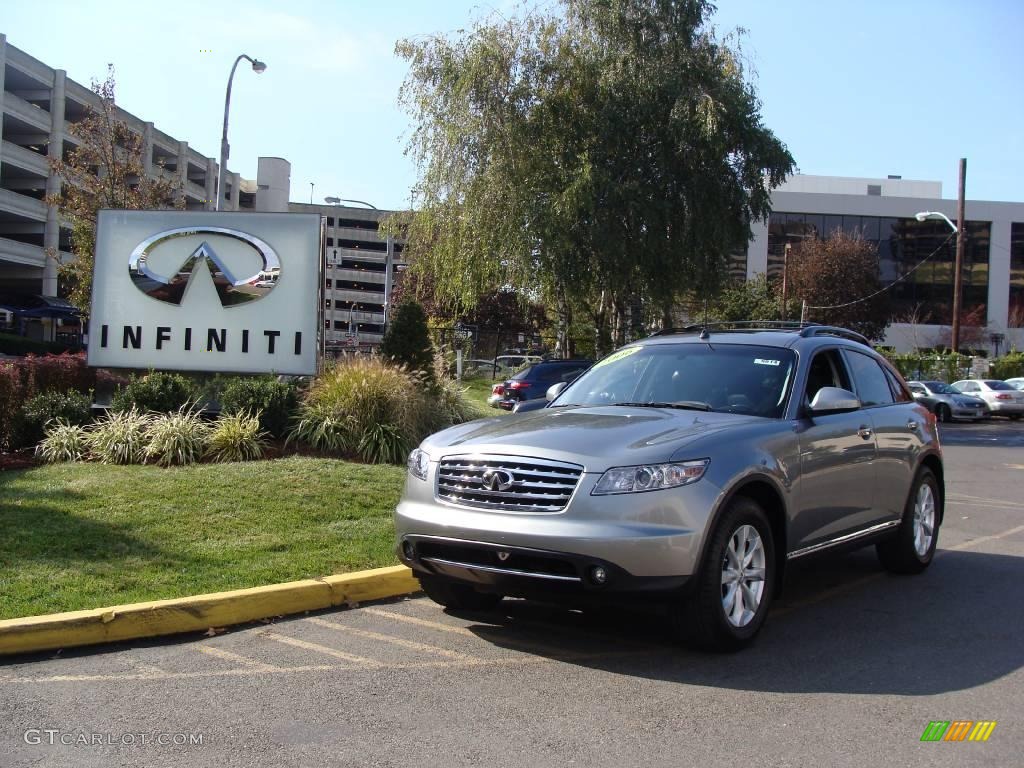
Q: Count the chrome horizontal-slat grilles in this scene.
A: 1